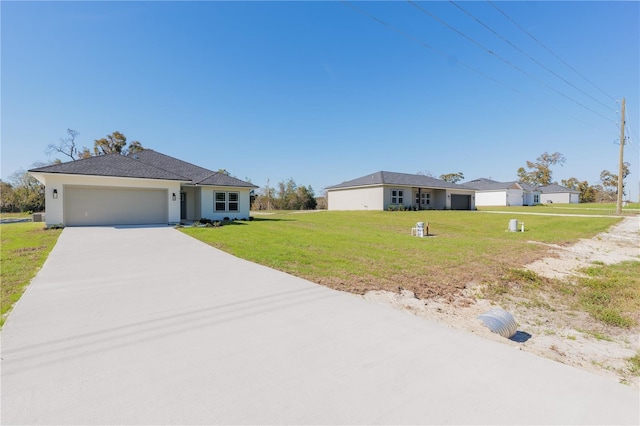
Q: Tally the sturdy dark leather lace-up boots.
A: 0